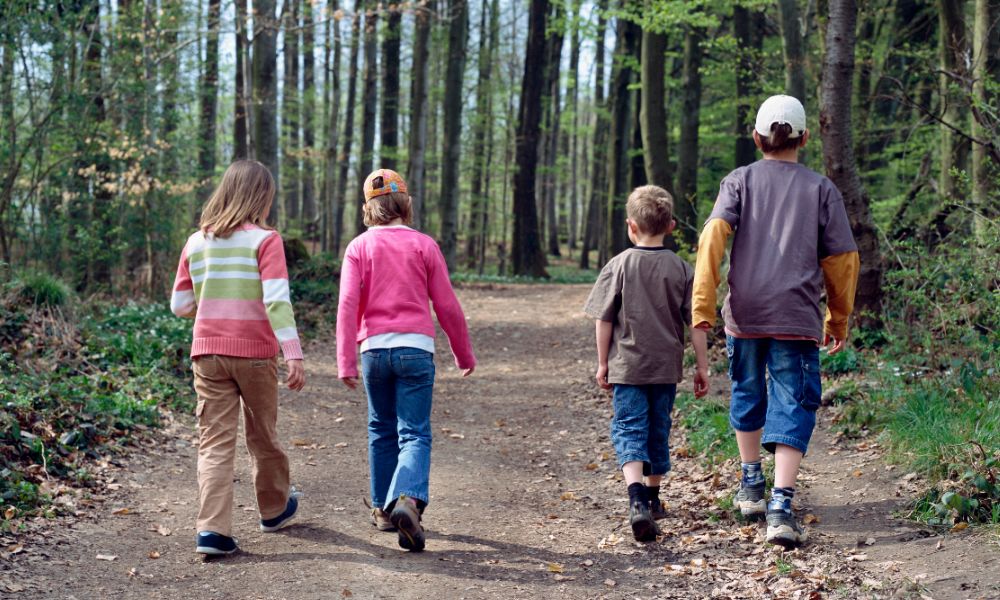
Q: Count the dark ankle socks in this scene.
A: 2